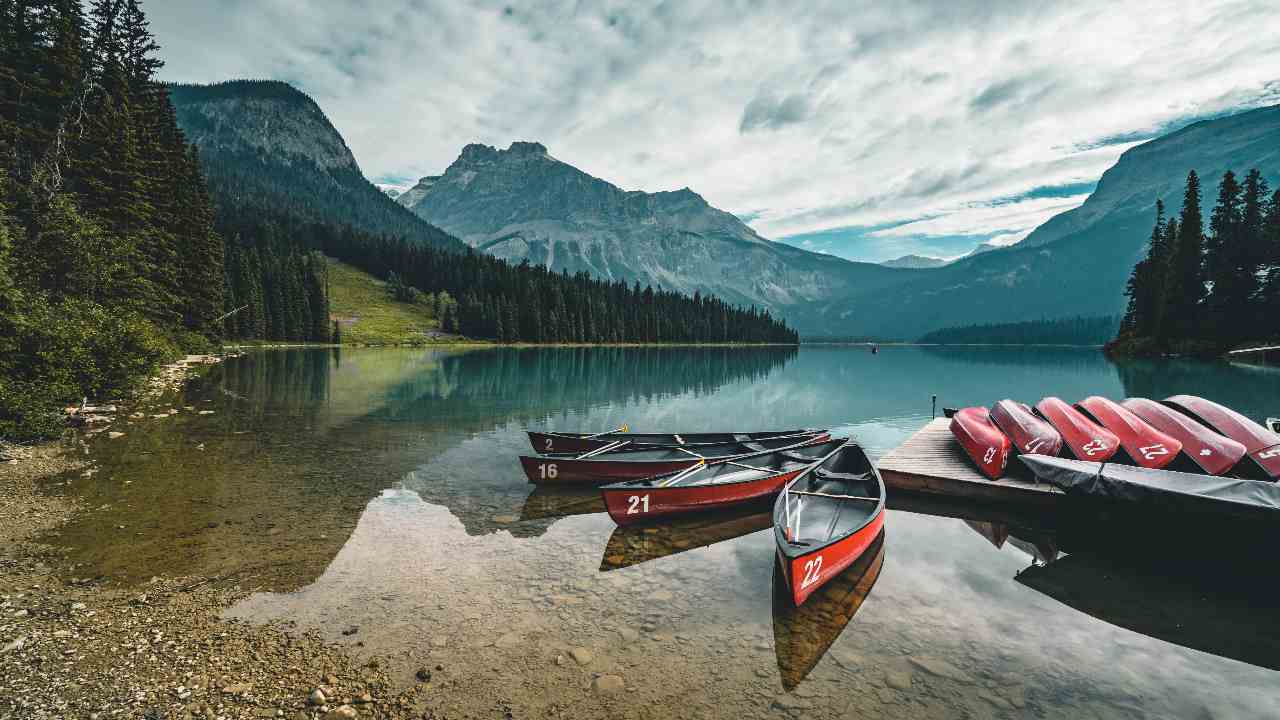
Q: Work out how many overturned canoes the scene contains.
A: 6